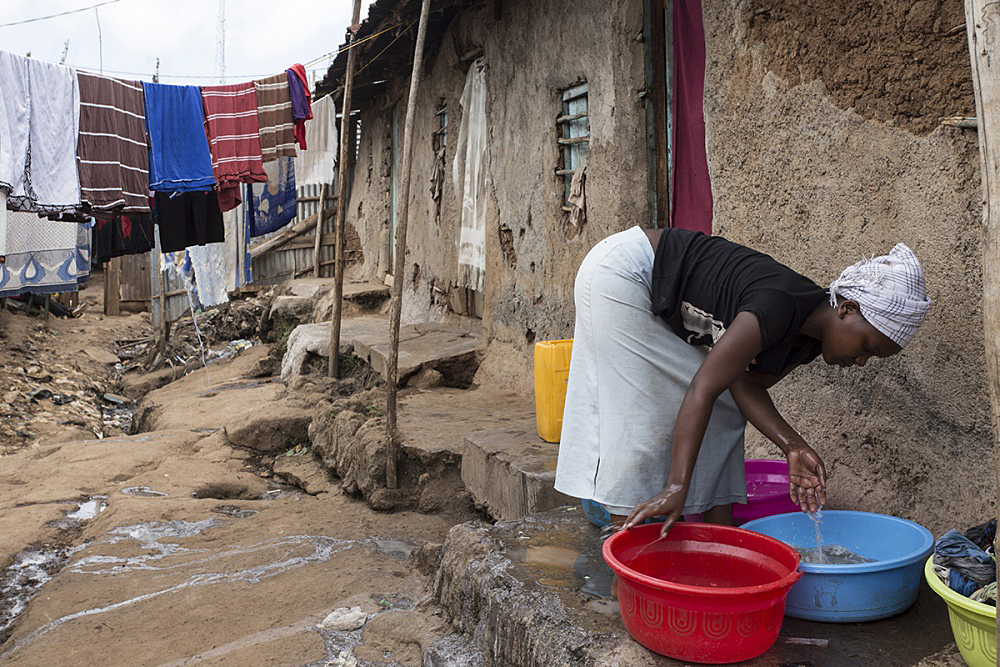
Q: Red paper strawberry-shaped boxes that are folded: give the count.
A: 0